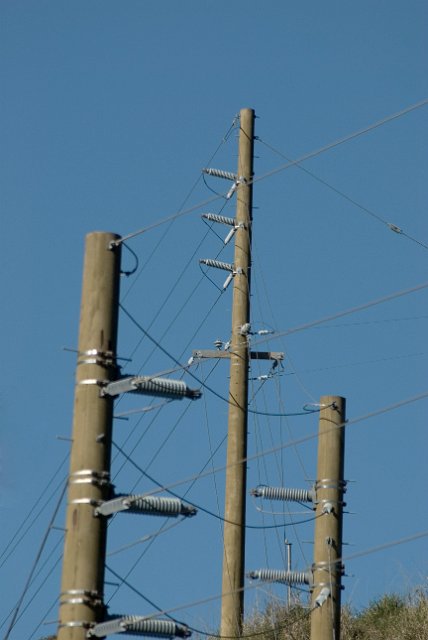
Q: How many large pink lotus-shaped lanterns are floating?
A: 0